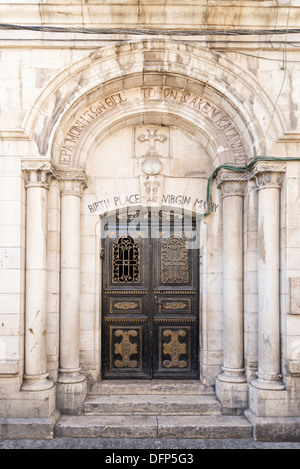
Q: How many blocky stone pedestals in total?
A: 4